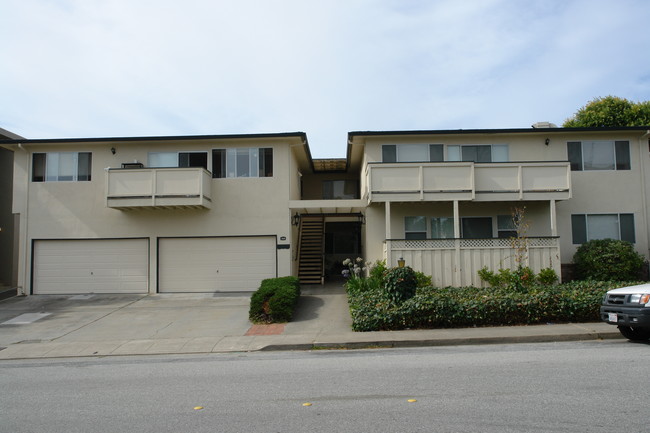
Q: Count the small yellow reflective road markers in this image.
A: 3